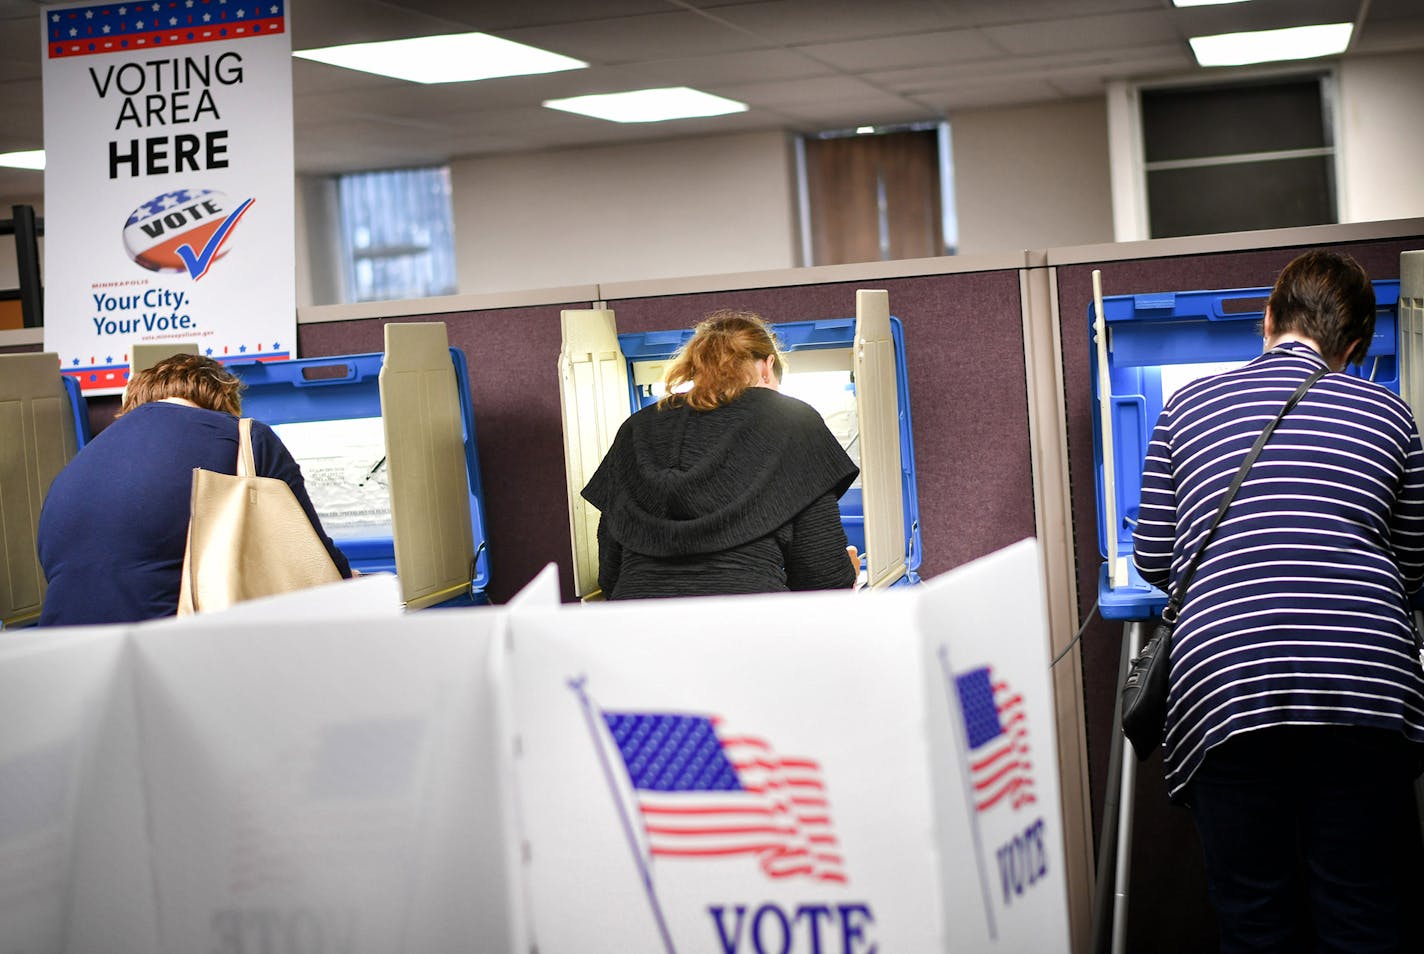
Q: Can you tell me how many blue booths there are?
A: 4